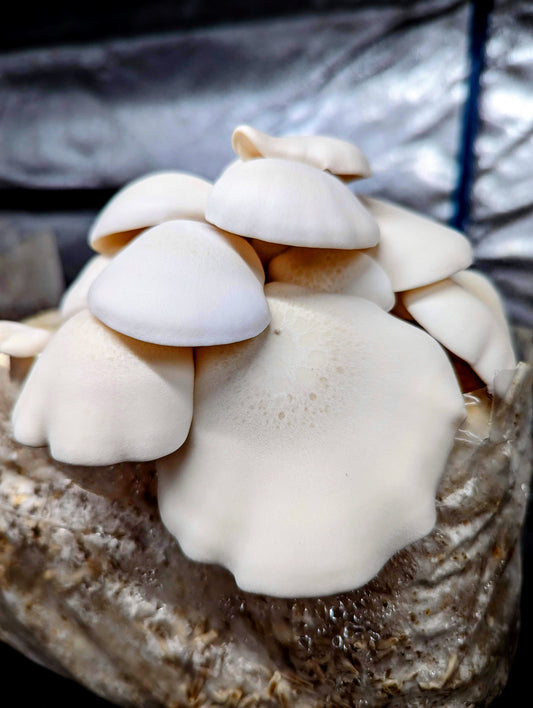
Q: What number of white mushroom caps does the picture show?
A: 11